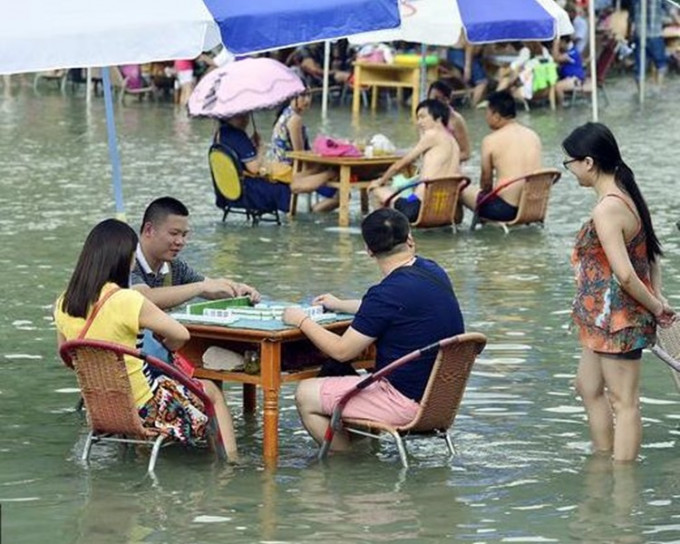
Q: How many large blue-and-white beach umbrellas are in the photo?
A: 2